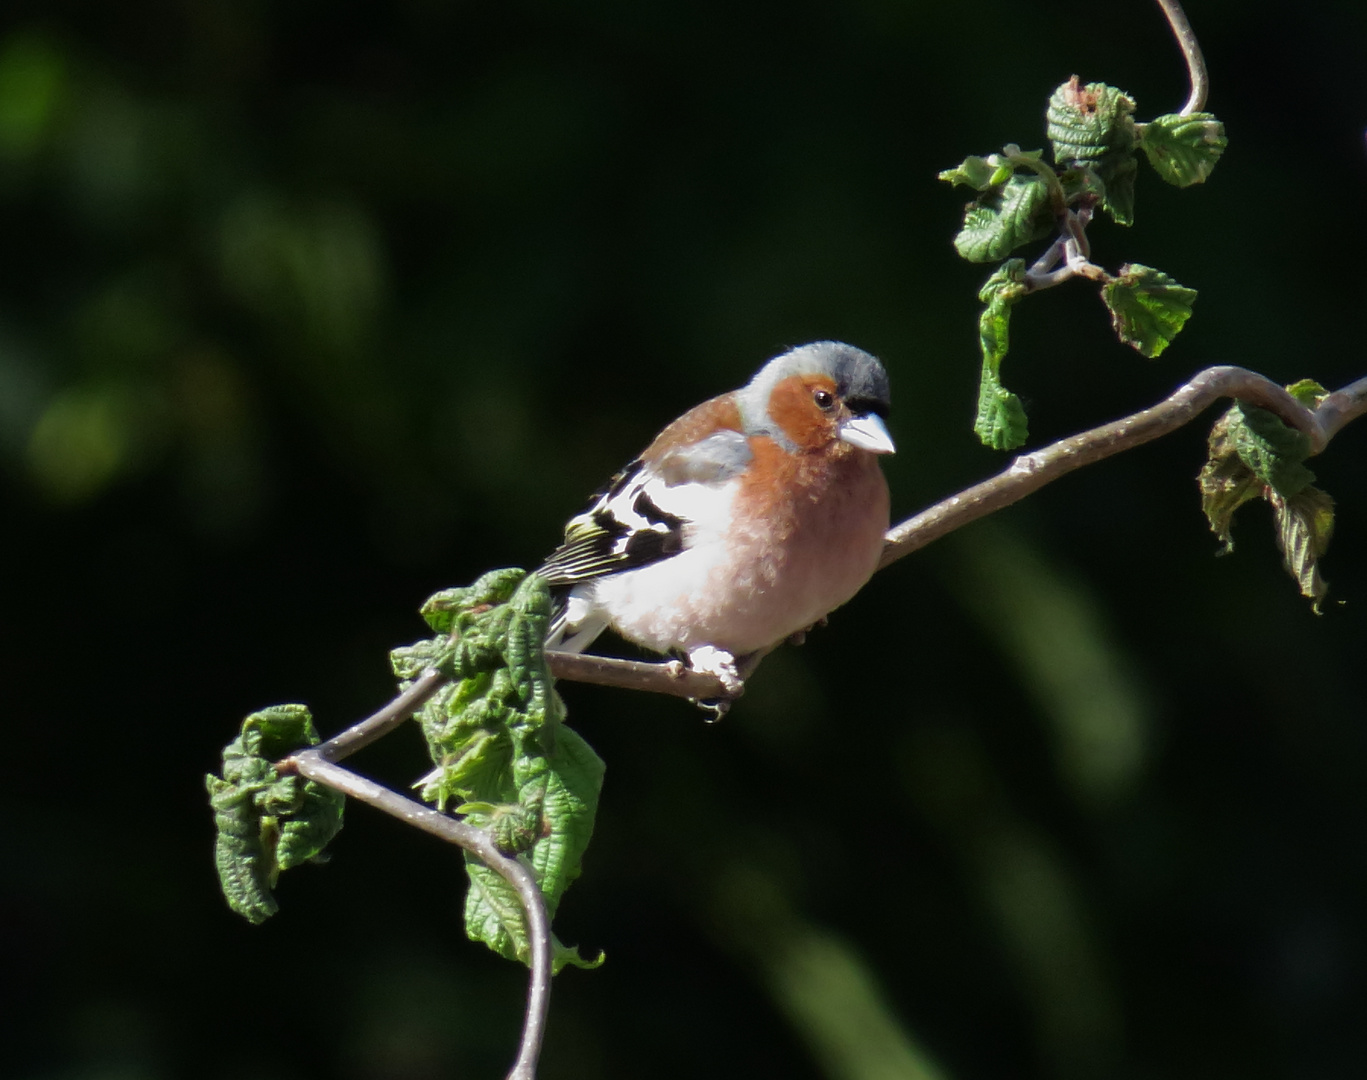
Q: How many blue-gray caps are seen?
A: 1